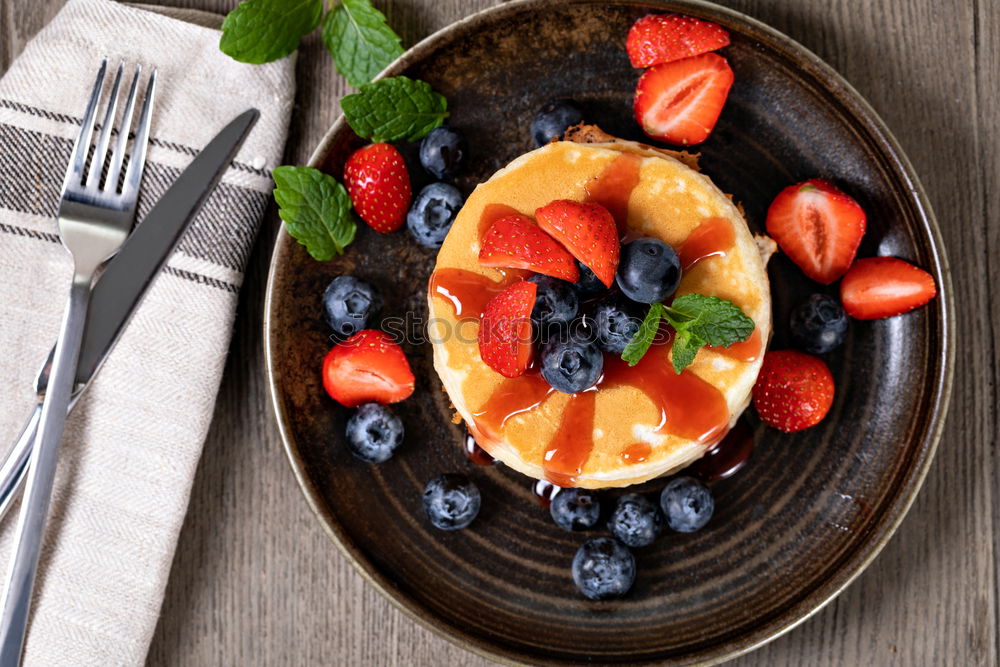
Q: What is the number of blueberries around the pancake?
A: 11